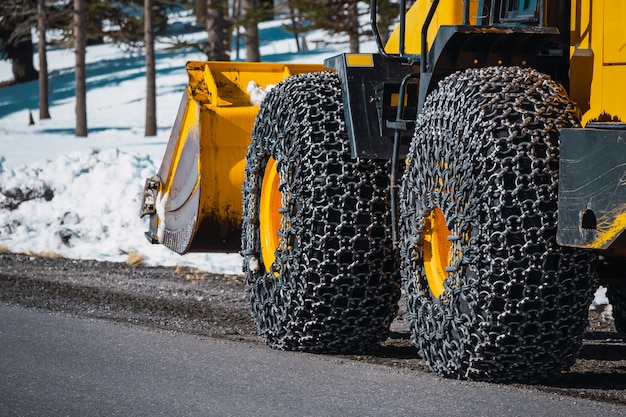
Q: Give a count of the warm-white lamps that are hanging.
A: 0